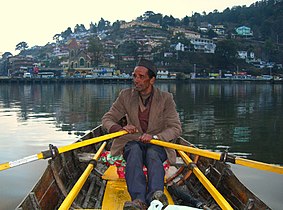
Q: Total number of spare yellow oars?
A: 2